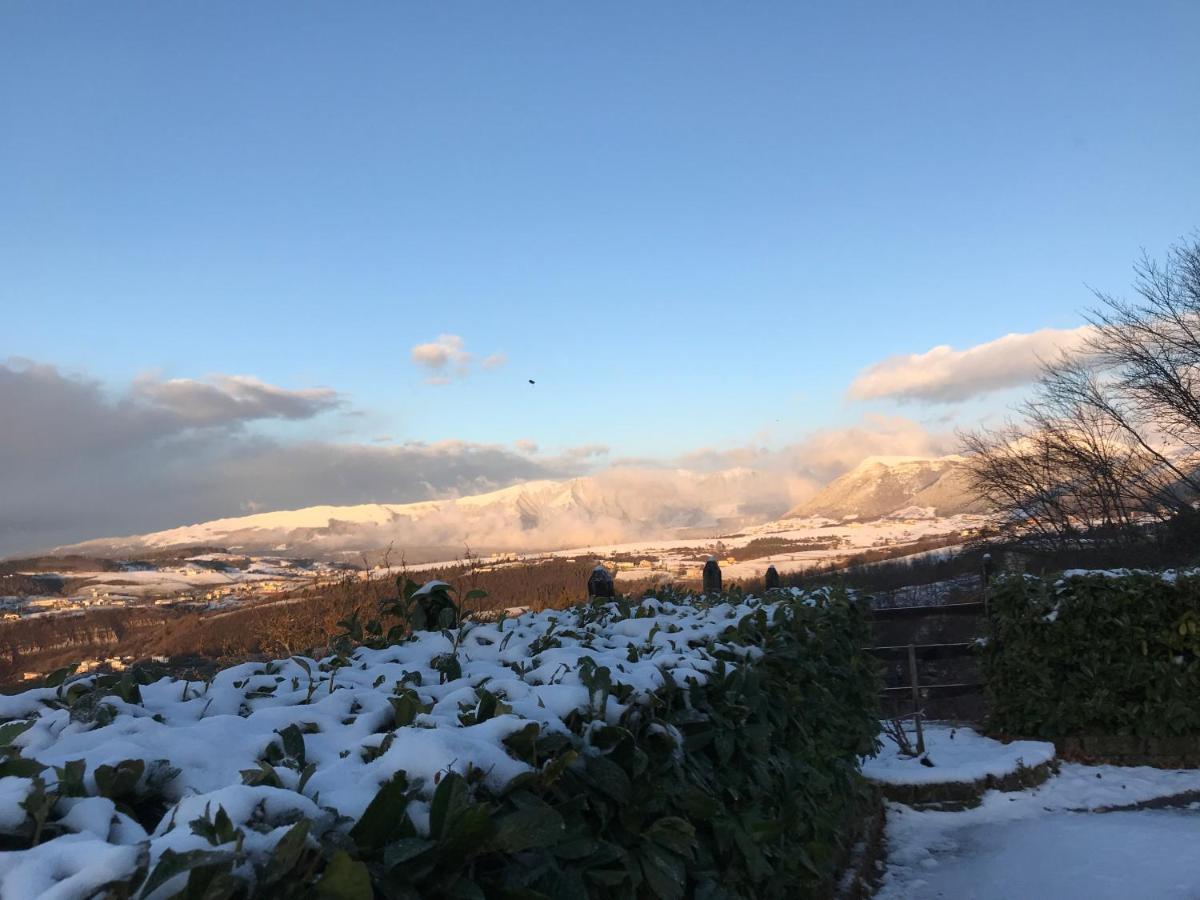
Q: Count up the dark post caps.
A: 3